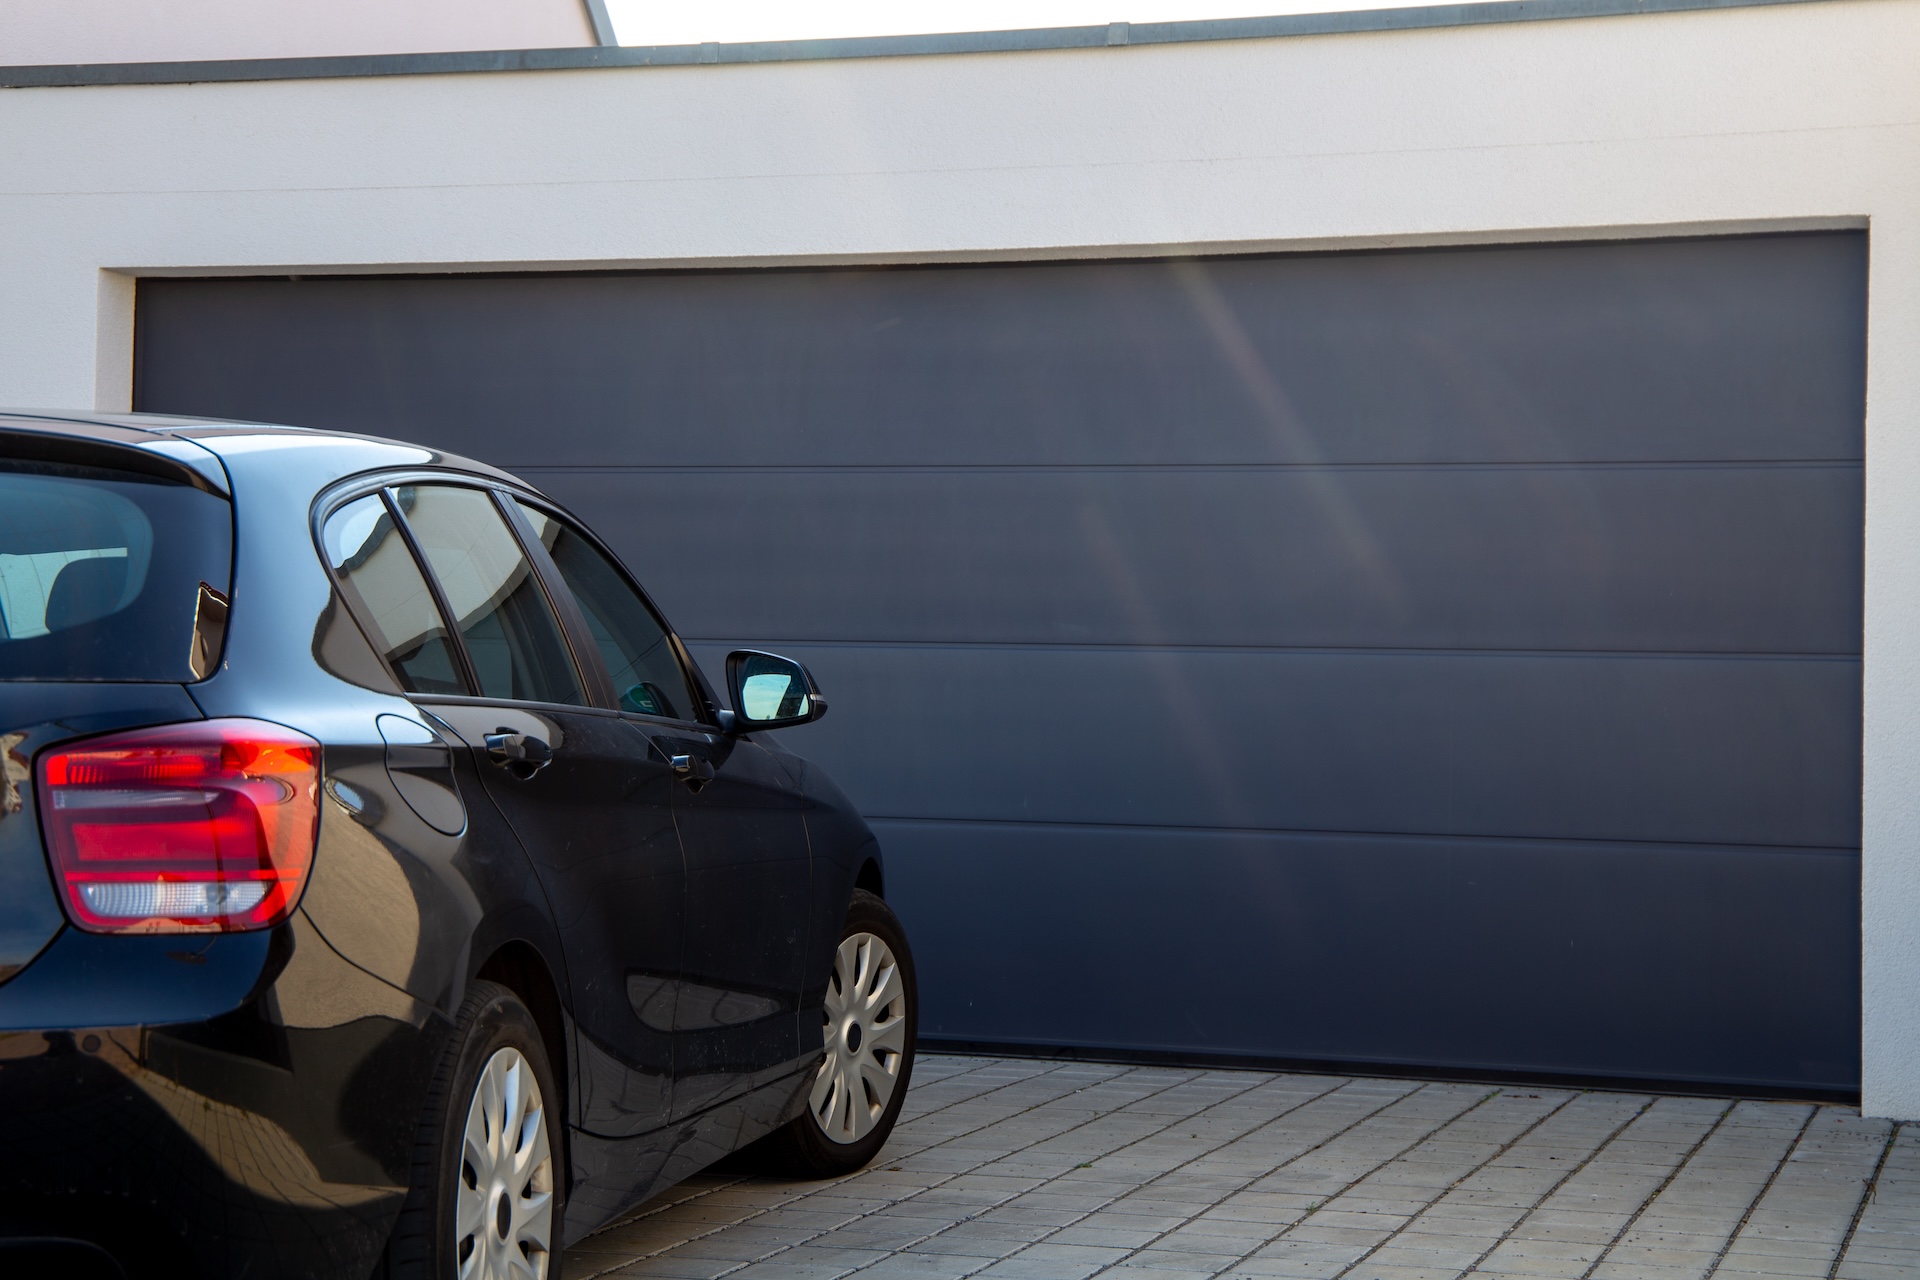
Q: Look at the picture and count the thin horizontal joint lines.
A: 3